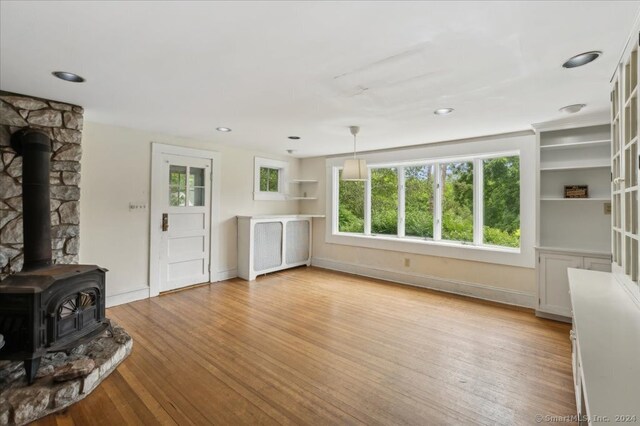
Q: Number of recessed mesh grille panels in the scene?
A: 2